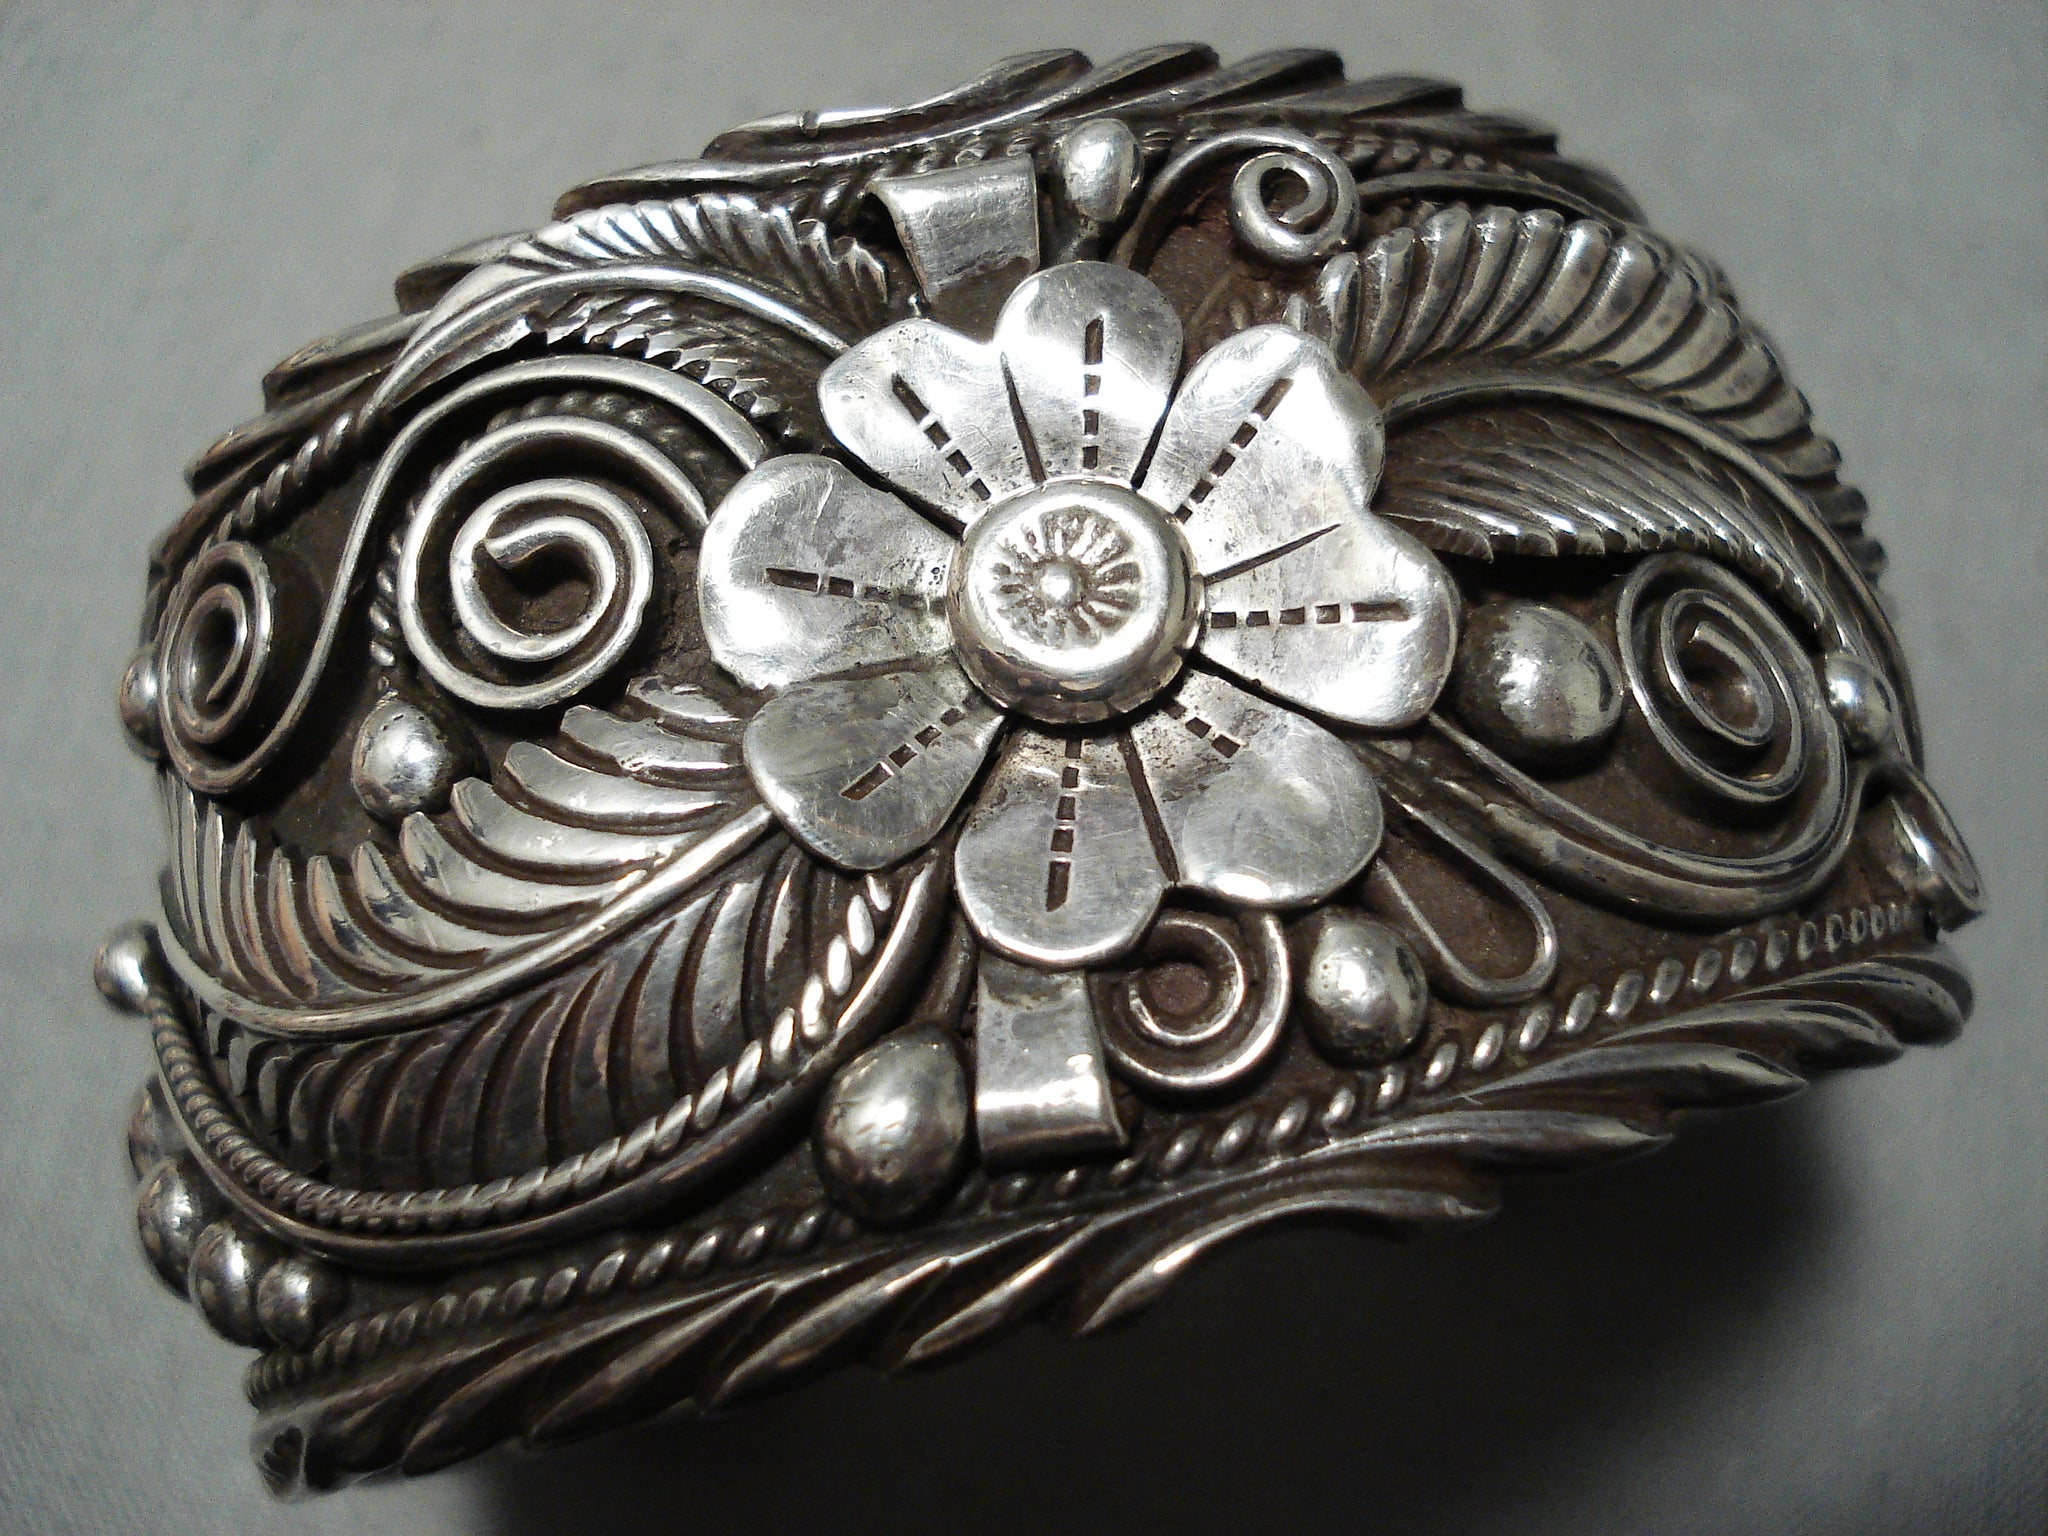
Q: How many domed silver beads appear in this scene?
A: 12